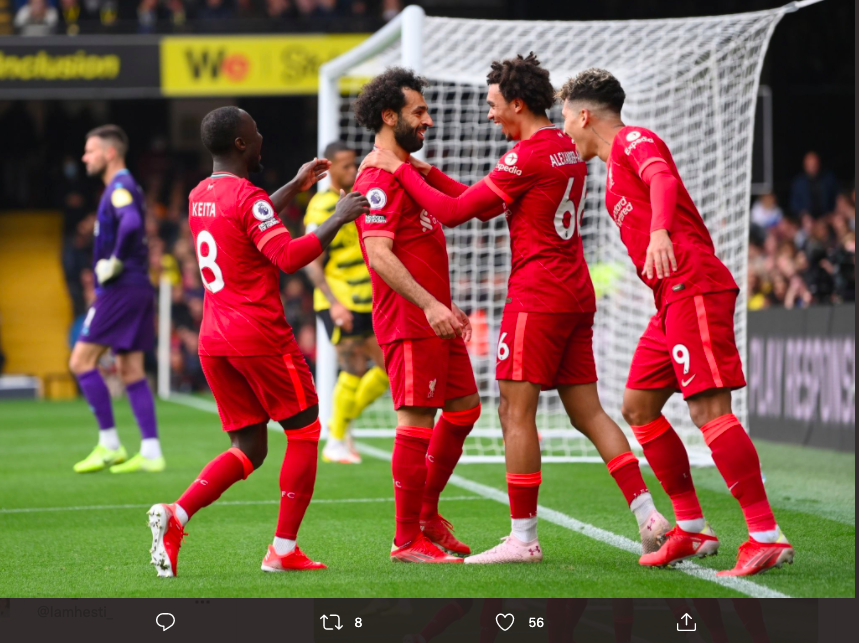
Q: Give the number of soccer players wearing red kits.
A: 4